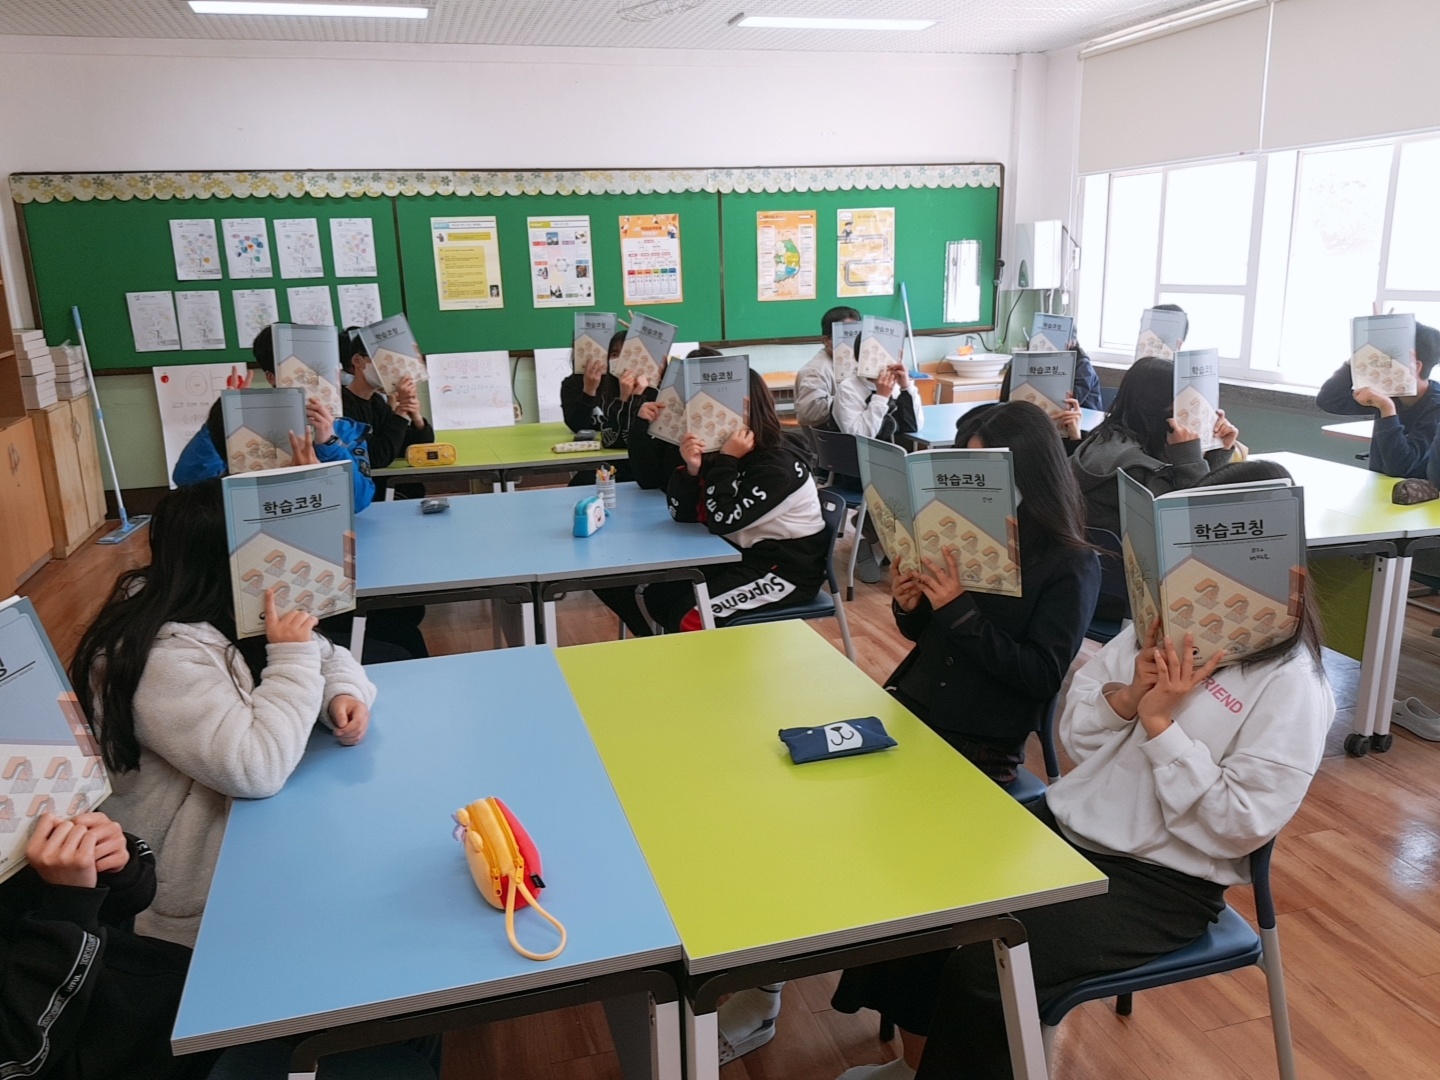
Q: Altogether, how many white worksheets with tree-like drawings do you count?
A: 9